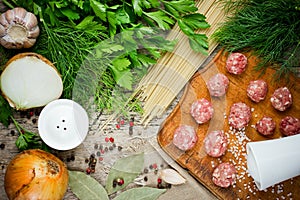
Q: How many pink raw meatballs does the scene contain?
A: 11